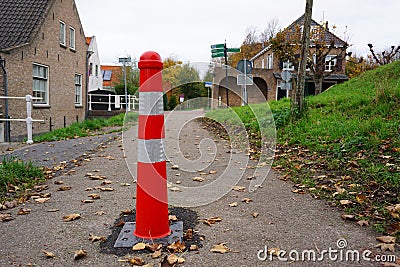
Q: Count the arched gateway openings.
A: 2